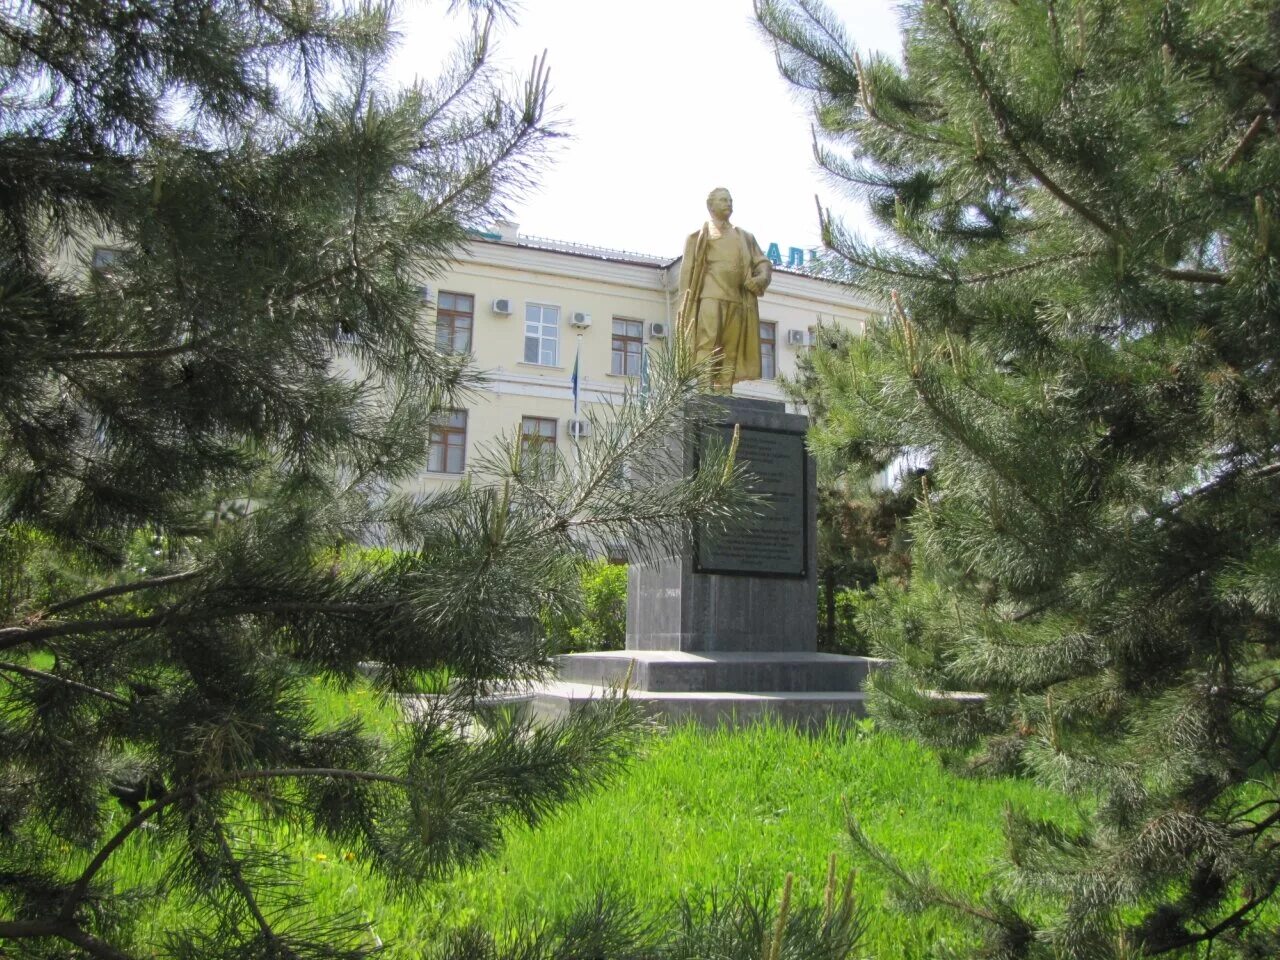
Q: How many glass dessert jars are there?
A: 0